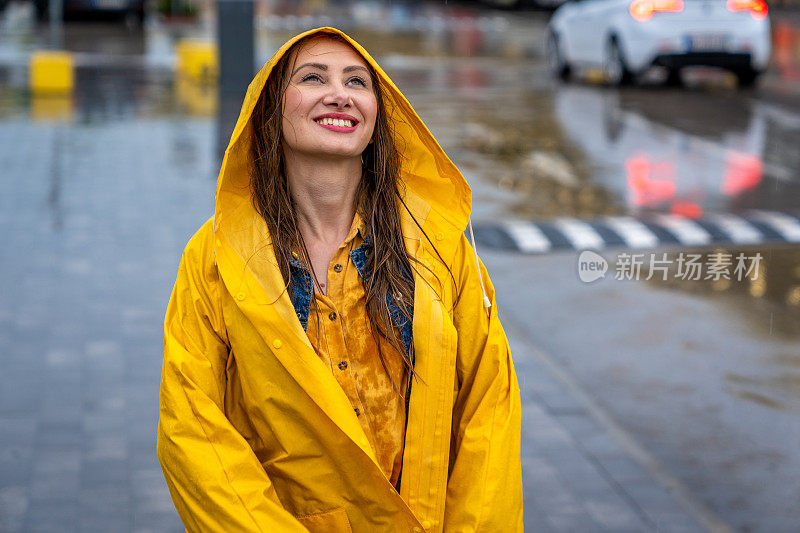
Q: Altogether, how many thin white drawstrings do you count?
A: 1